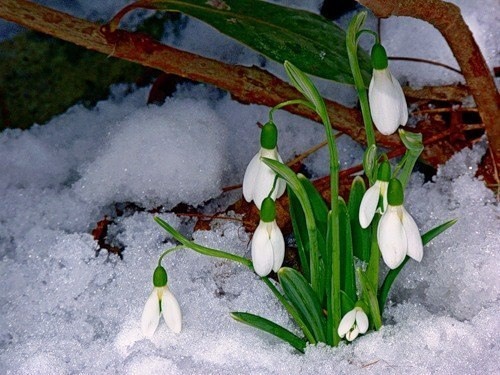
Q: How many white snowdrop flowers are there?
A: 7